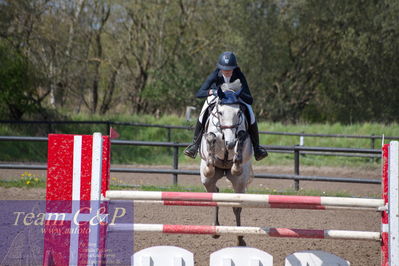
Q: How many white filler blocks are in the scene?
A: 3